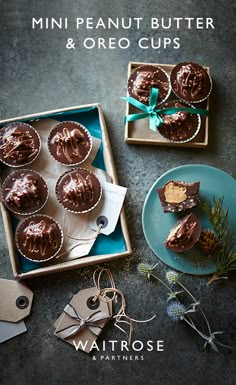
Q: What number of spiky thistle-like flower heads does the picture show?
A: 3